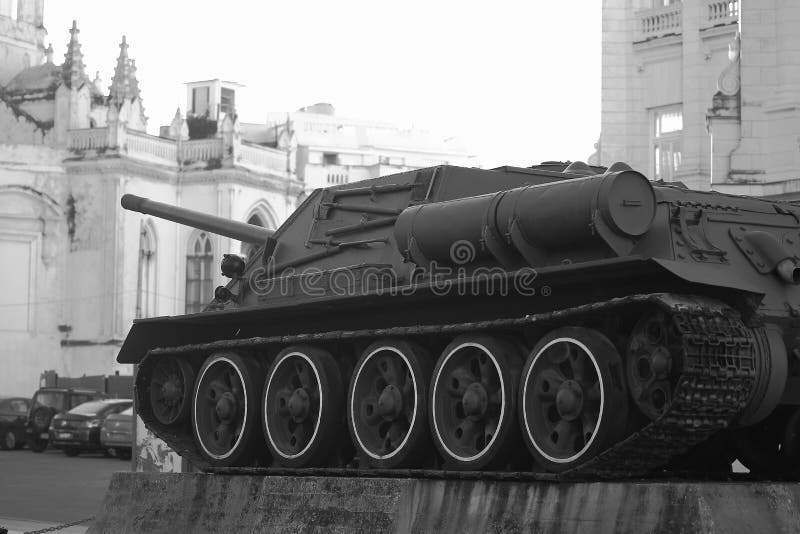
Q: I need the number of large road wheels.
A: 5